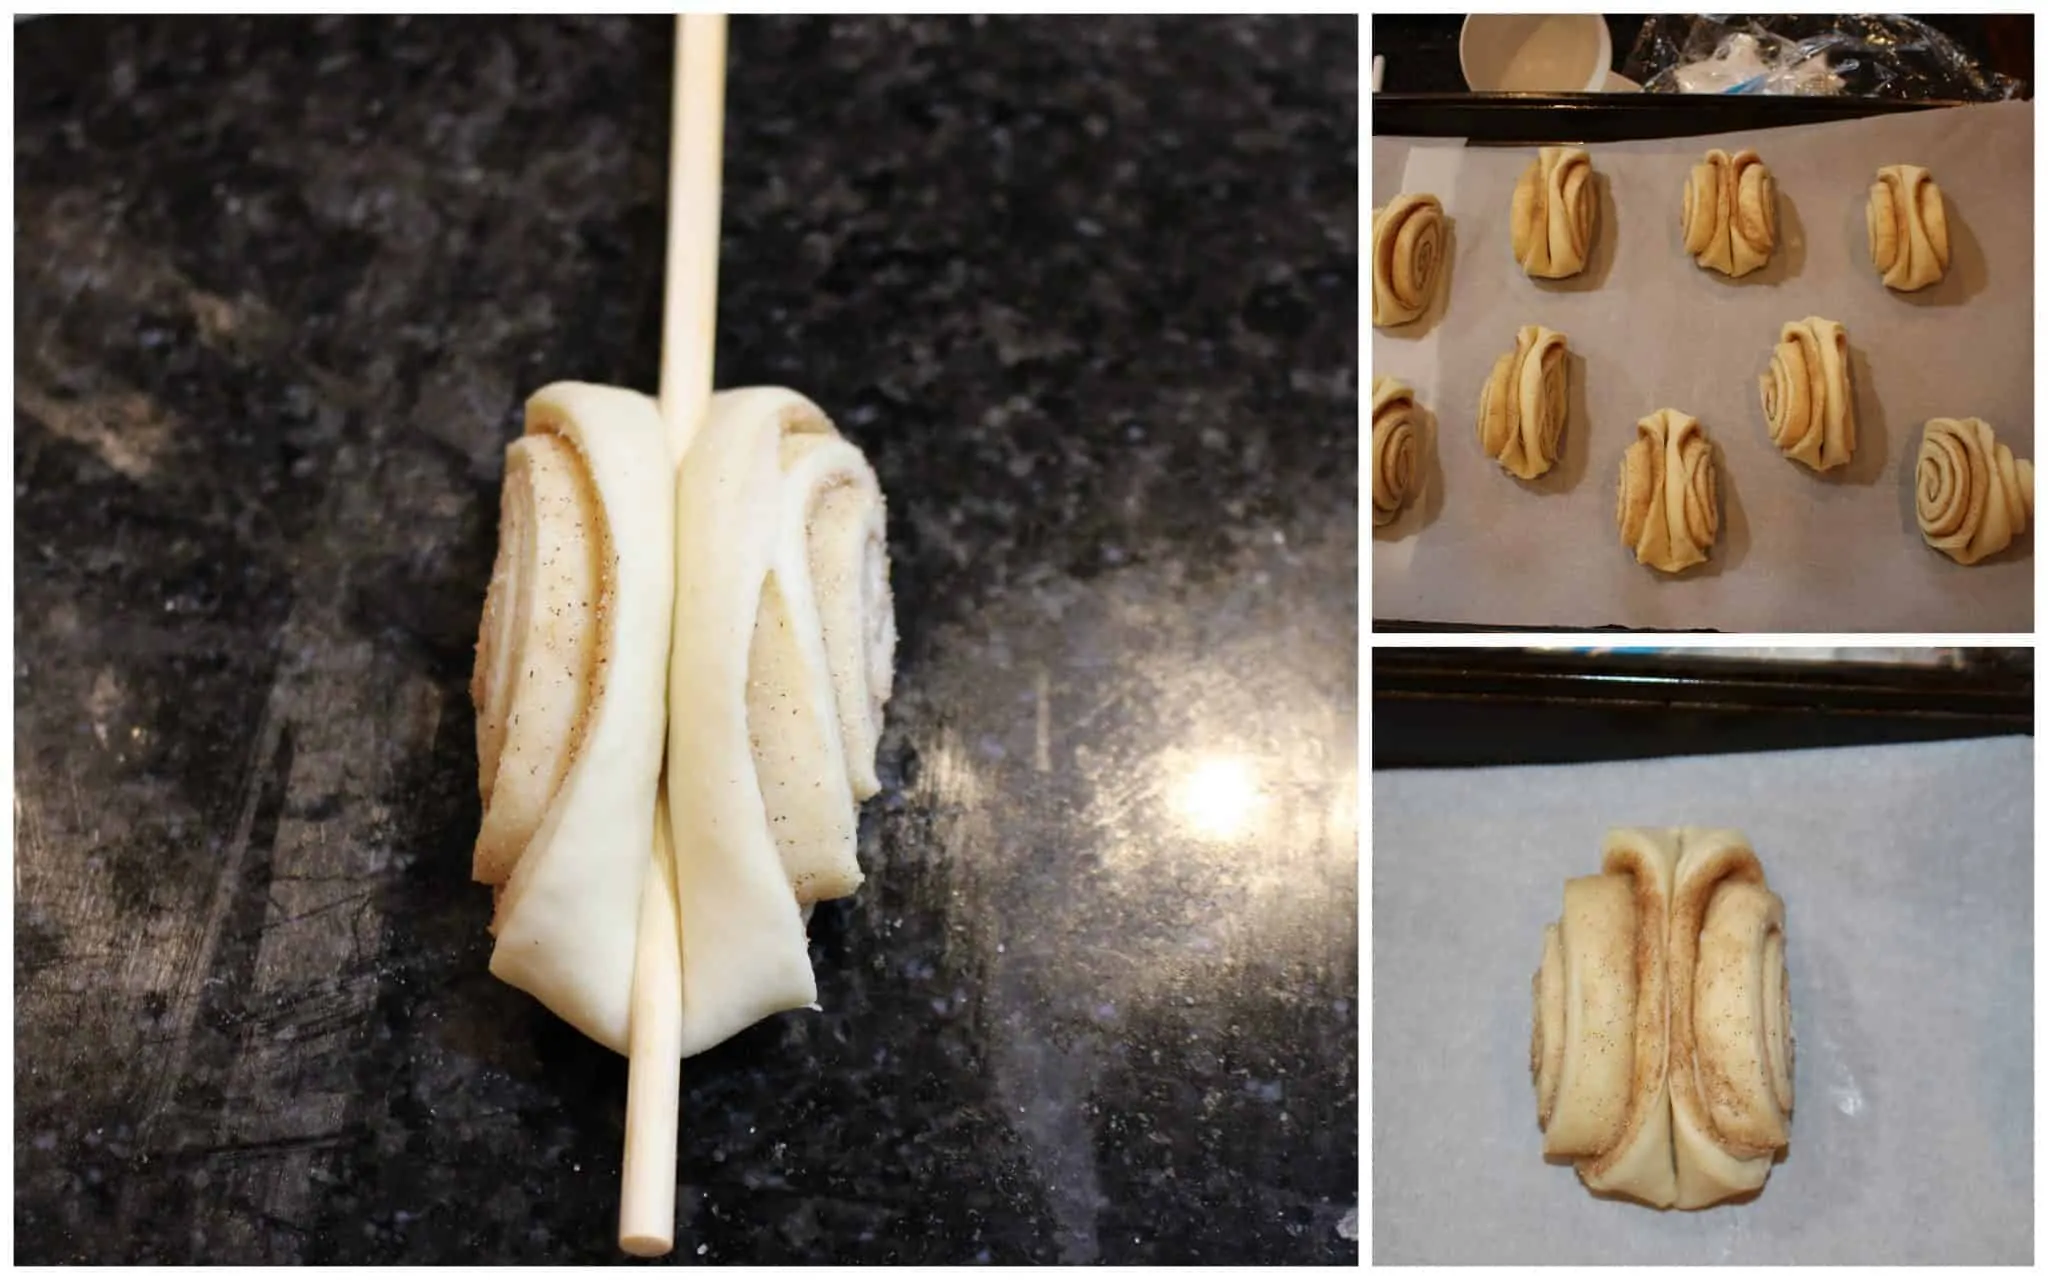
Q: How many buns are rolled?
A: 11